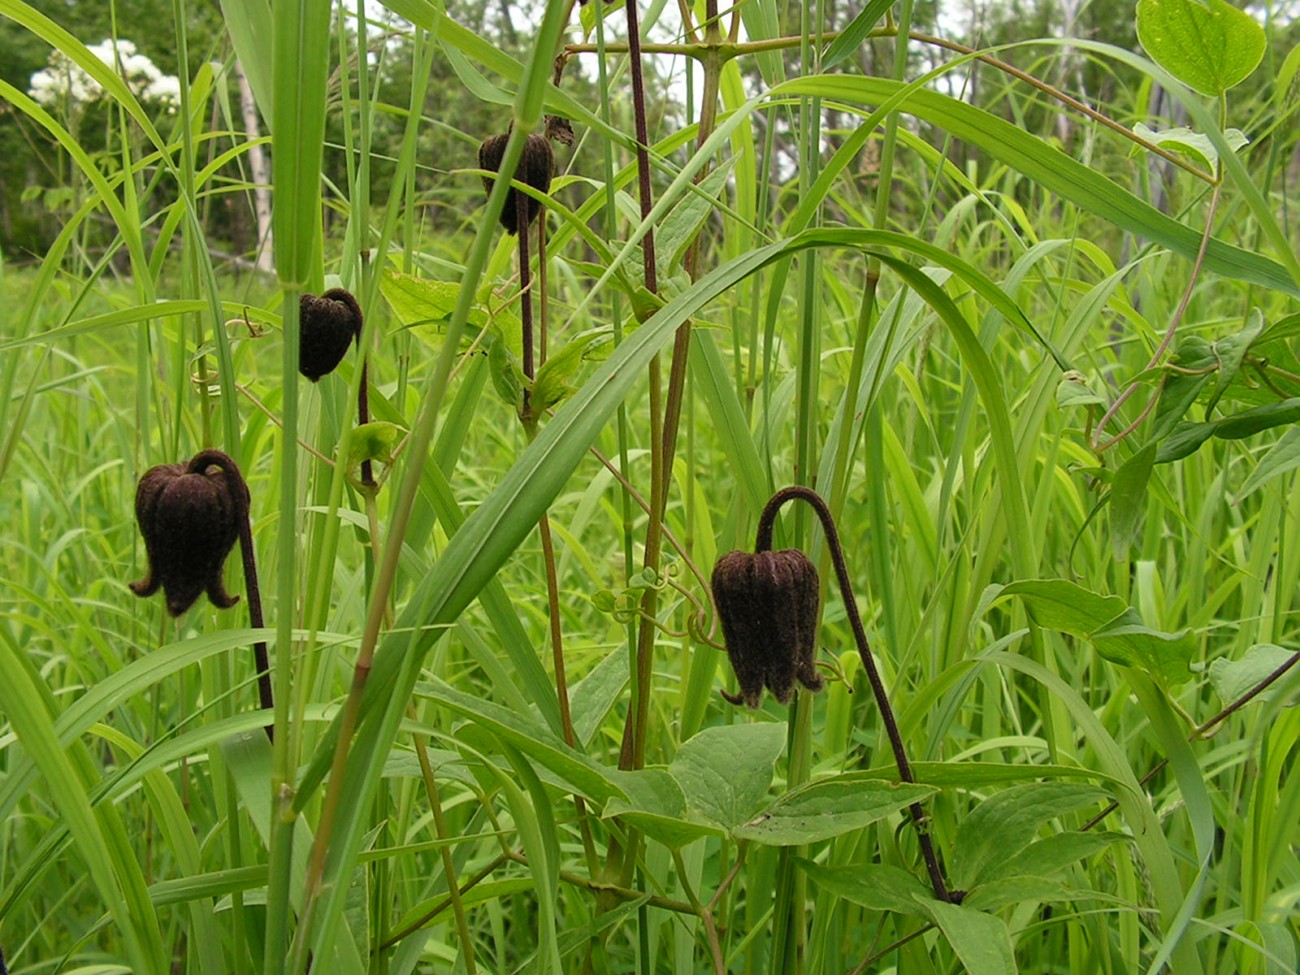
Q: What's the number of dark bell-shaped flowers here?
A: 4